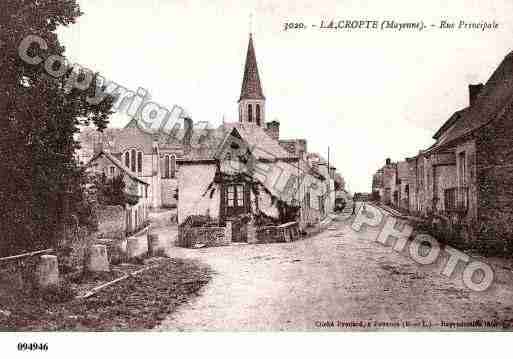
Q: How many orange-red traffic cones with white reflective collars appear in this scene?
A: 0